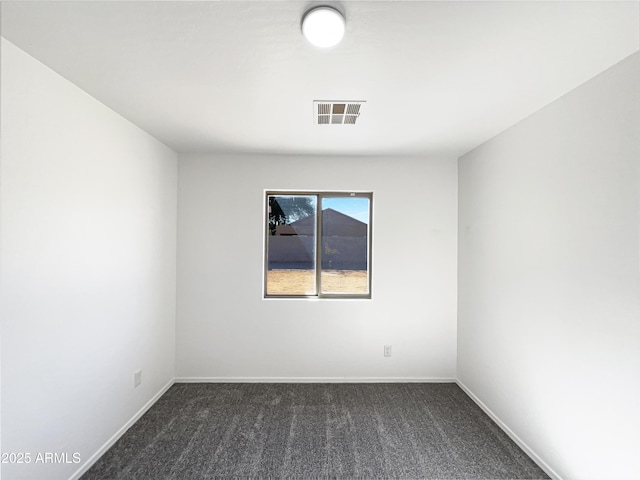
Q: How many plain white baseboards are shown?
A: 3